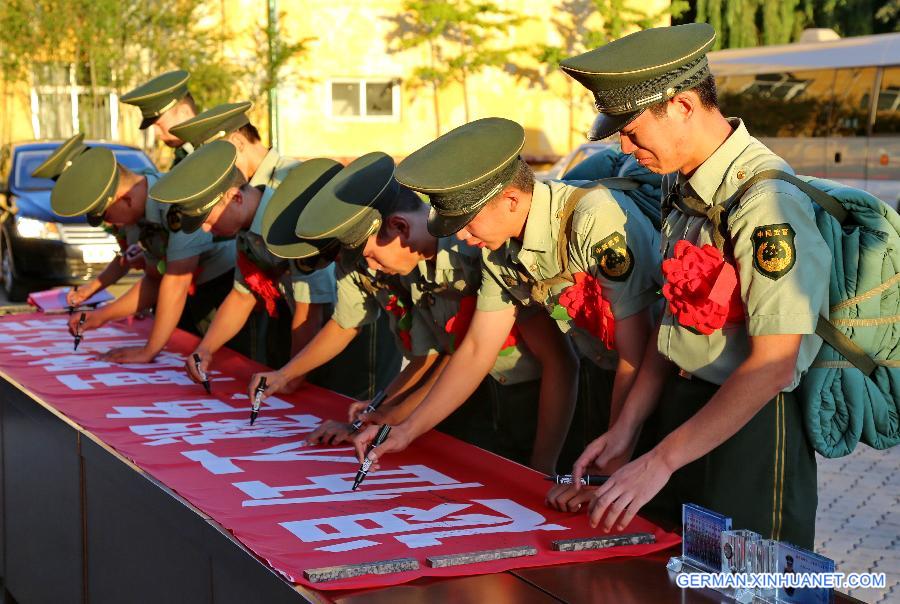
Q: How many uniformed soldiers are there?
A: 9